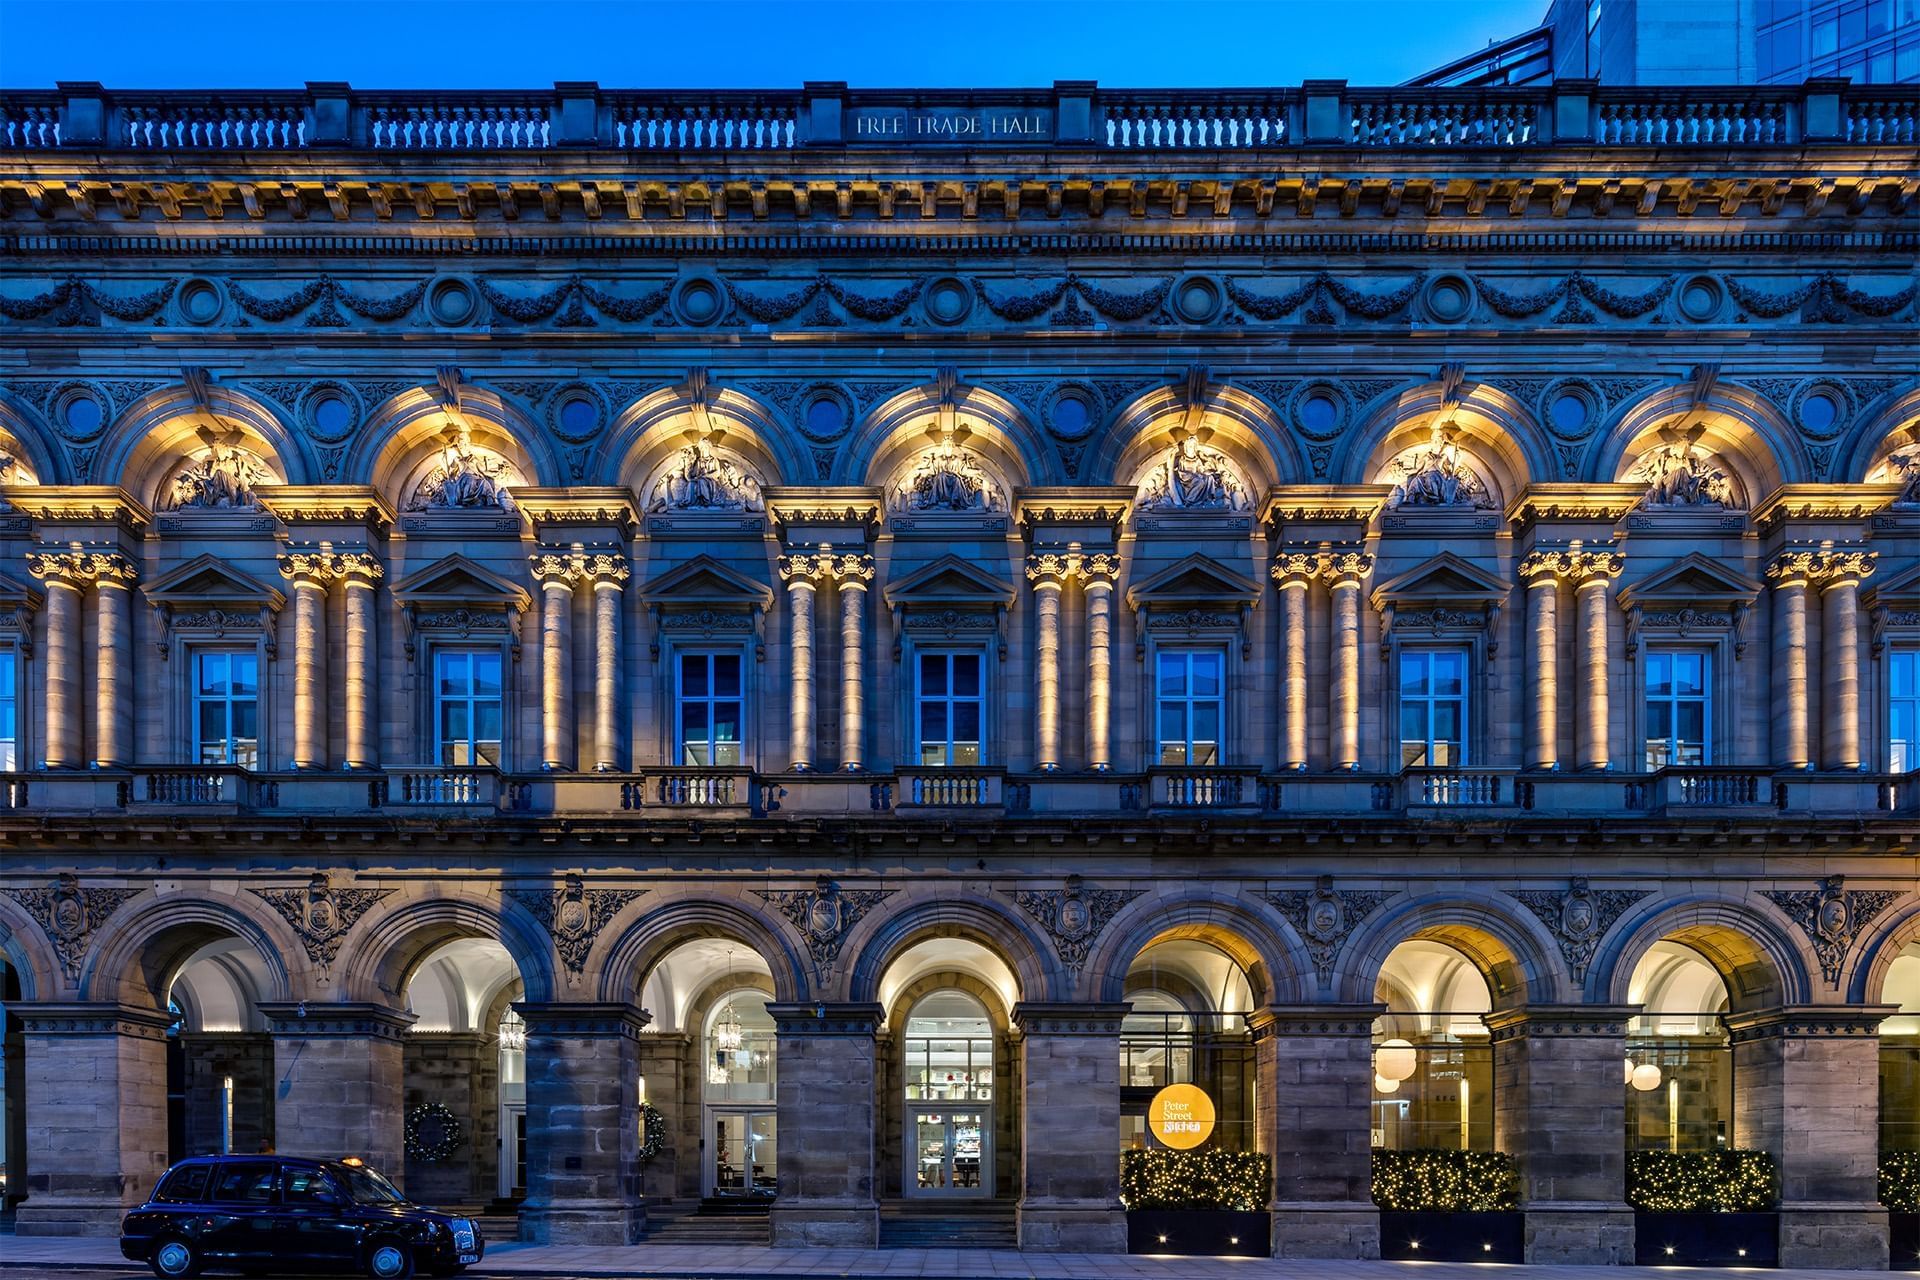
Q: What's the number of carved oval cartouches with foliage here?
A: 8